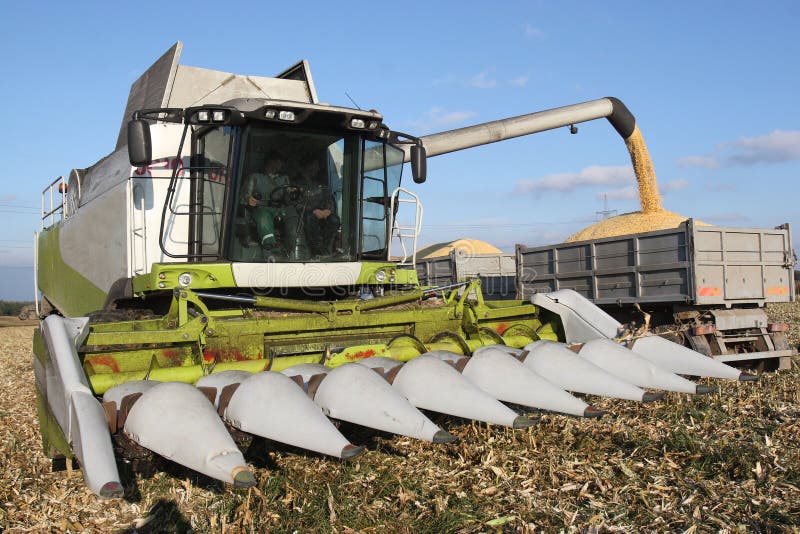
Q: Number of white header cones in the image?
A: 9